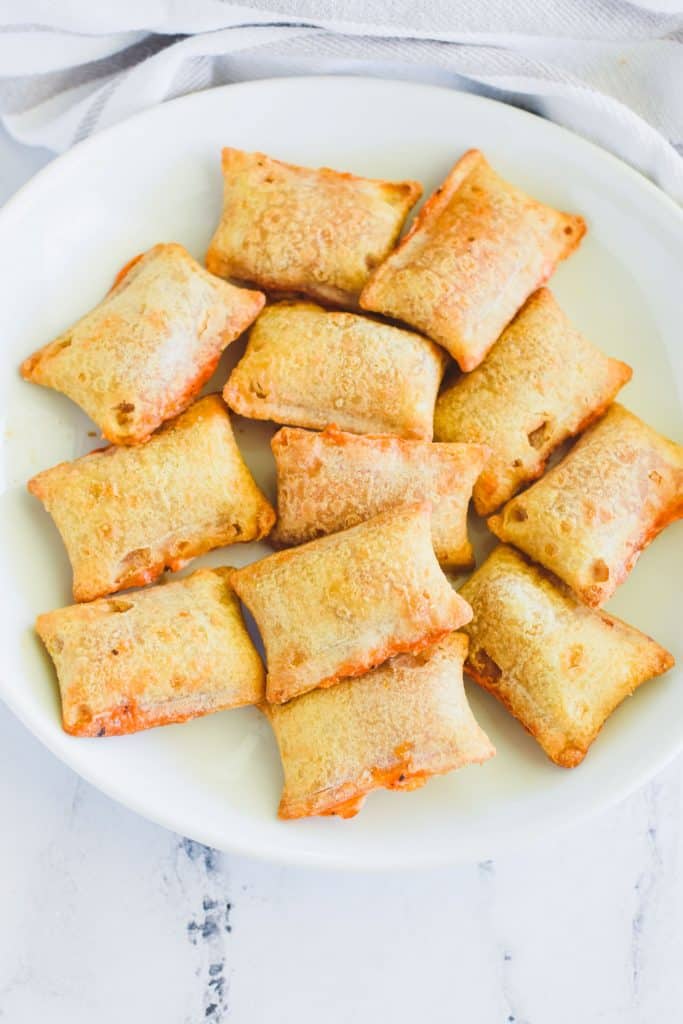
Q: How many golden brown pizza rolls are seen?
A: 12